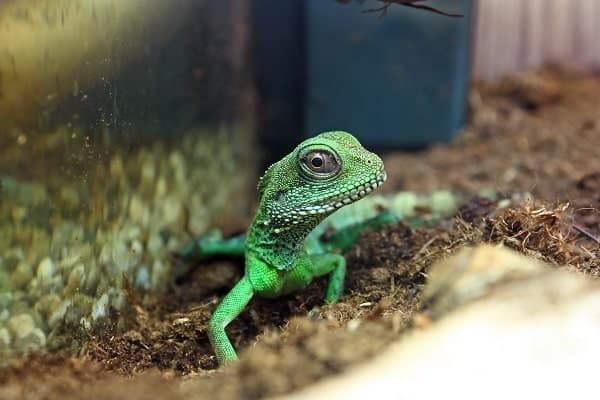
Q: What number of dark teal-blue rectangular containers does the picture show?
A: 1